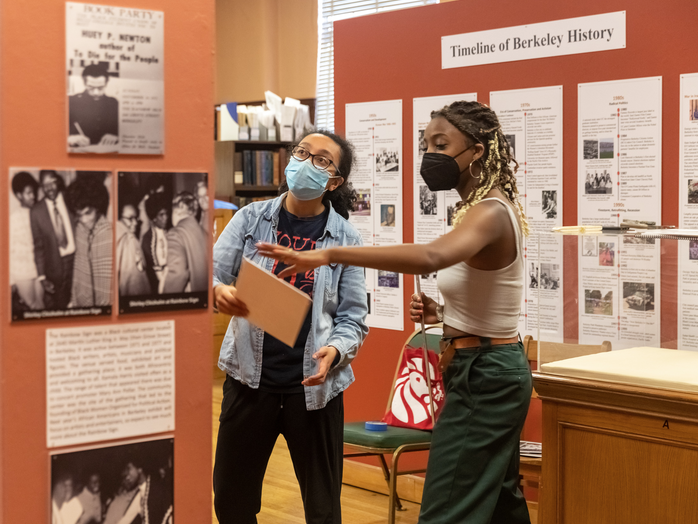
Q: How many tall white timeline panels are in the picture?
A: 5